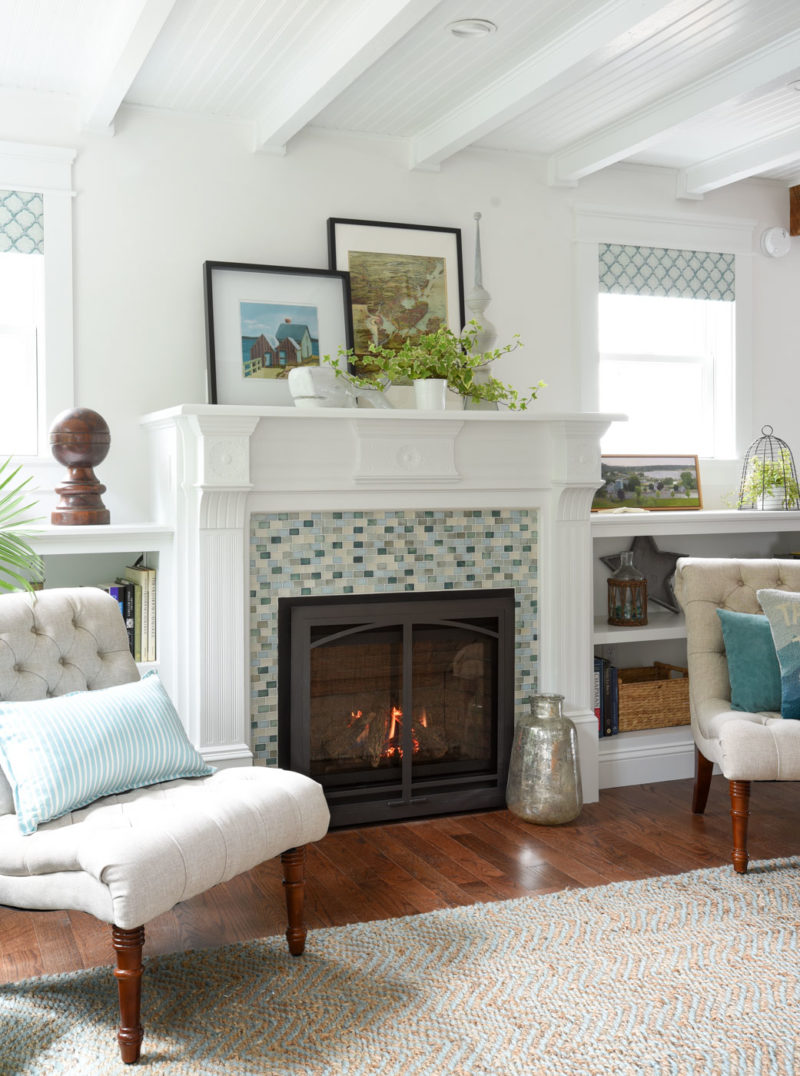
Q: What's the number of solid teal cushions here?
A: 1